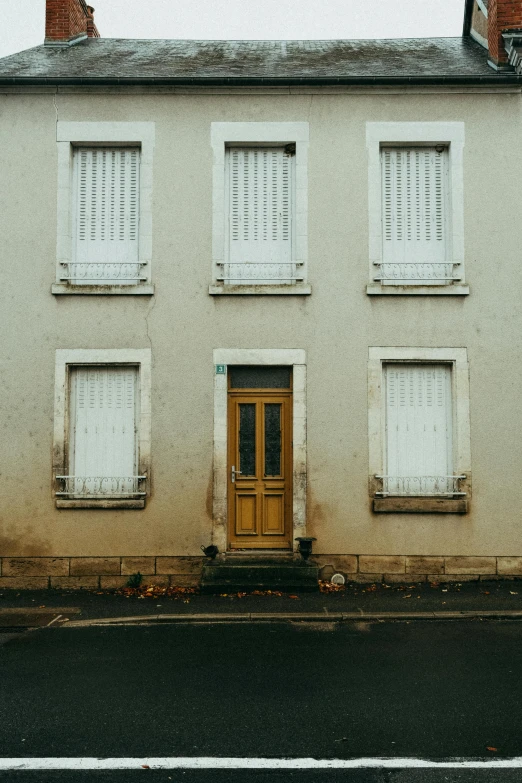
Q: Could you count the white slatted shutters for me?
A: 5